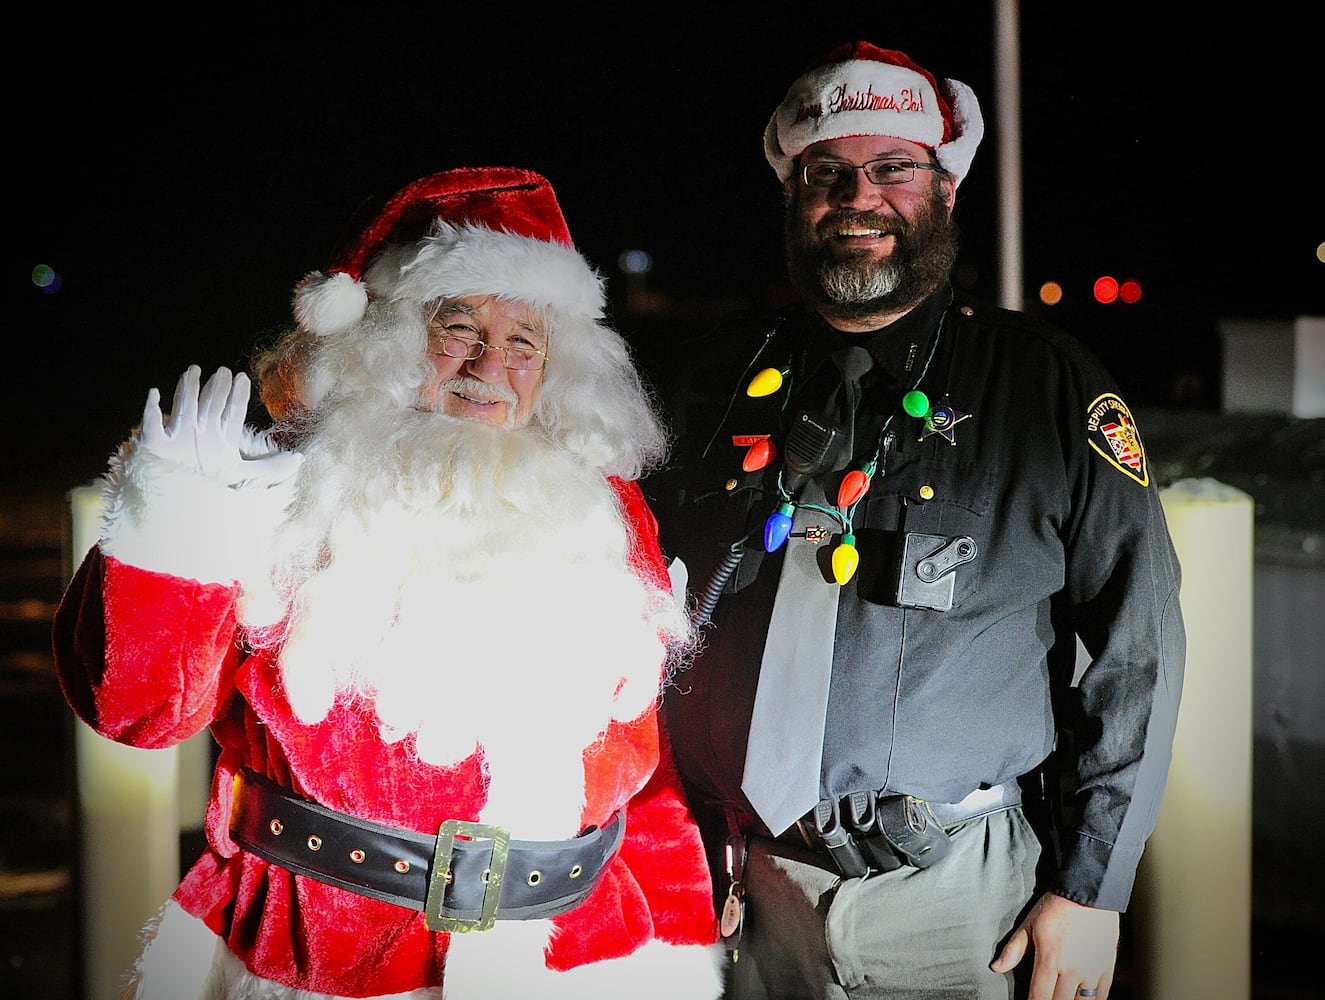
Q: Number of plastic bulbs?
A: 6